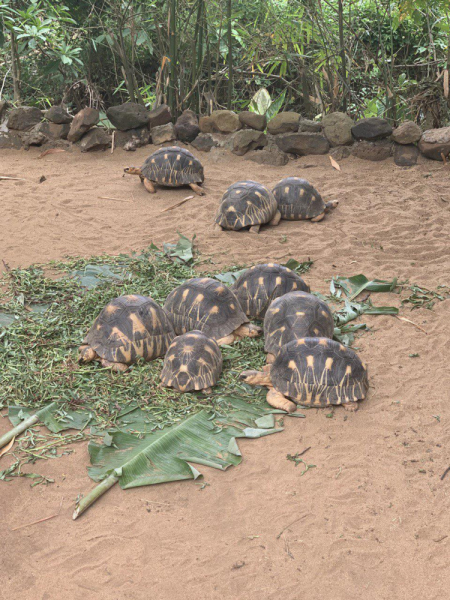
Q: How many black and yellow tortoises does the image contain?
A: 9